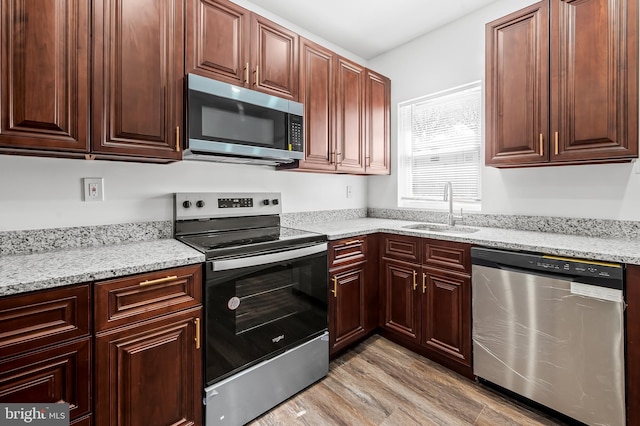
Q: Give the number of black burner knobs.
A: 4